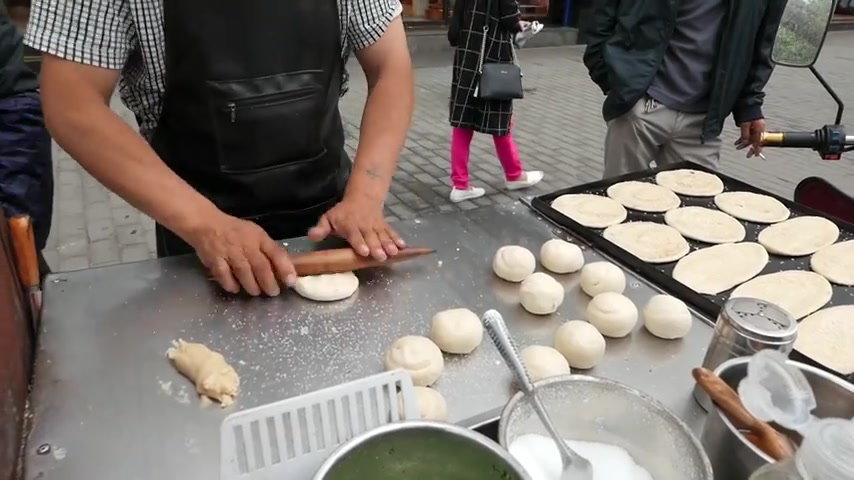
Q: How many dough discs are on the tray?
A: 11